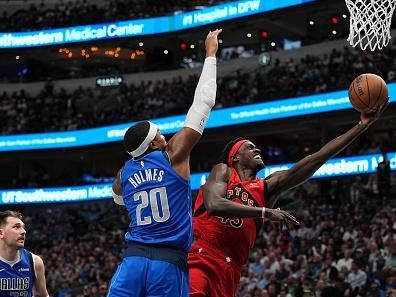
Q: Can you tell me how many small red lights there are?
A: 3